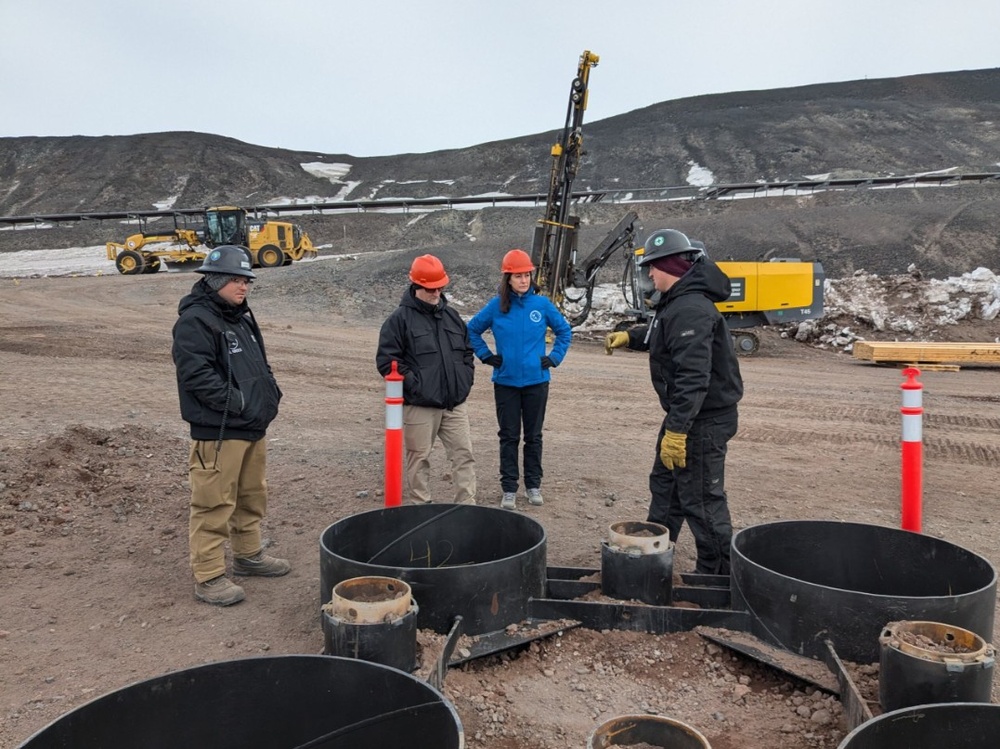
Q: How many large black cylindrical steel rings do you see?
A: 4